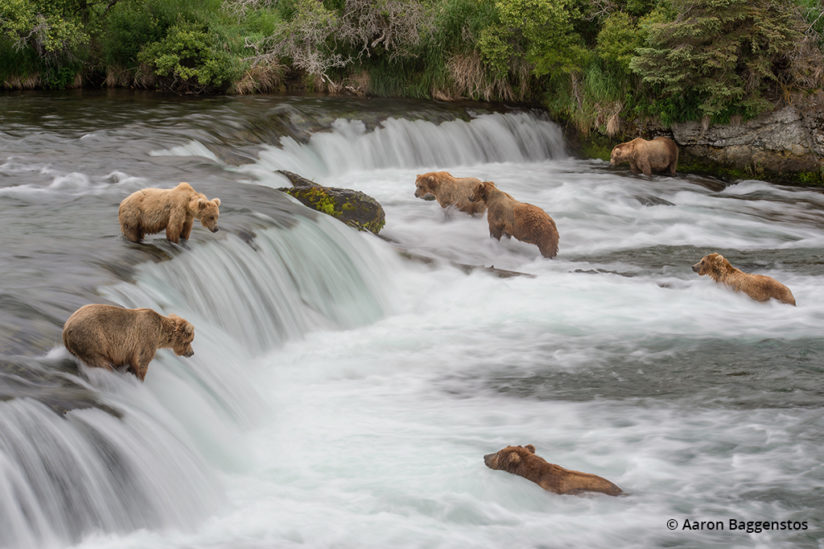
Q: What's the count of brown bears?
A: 7